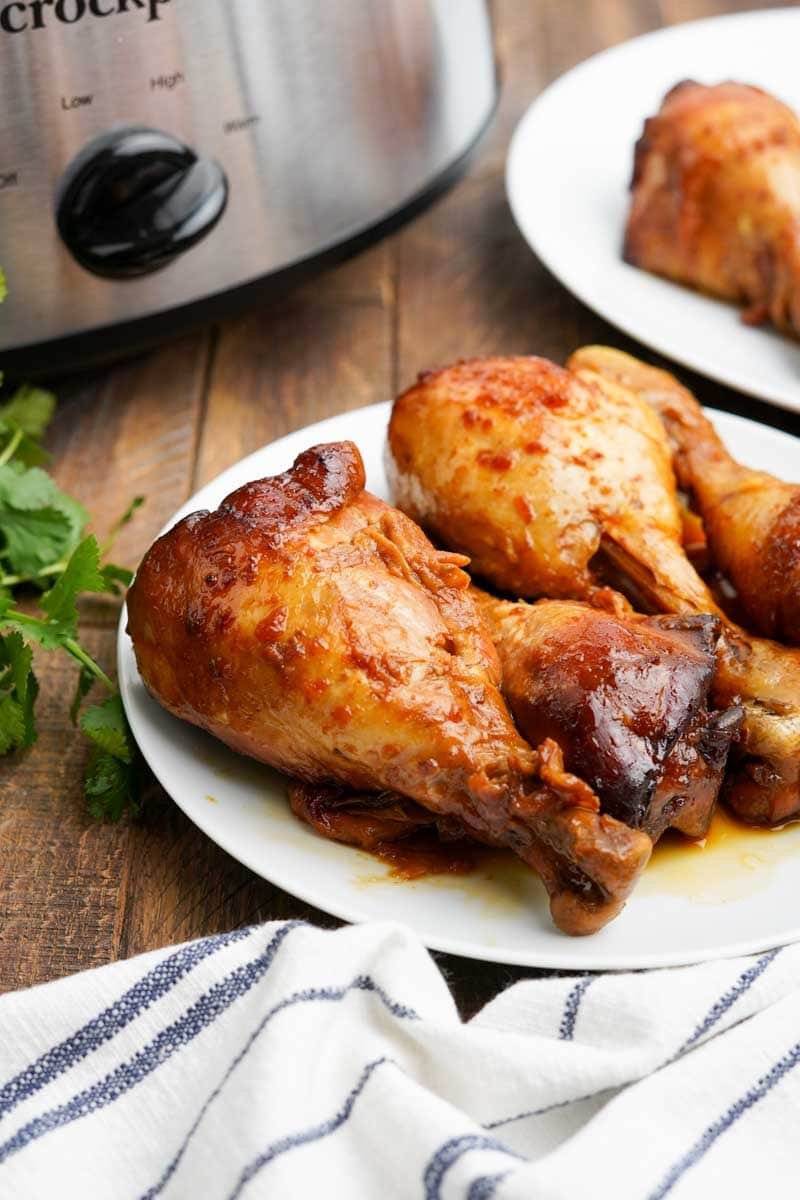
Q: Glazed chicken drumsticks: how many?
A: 5